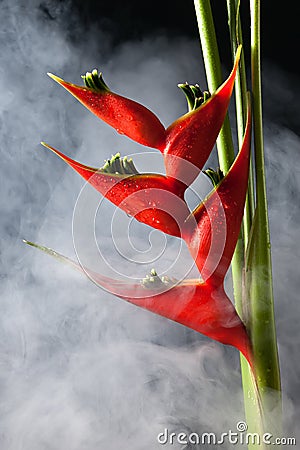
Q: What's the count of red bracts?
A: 5